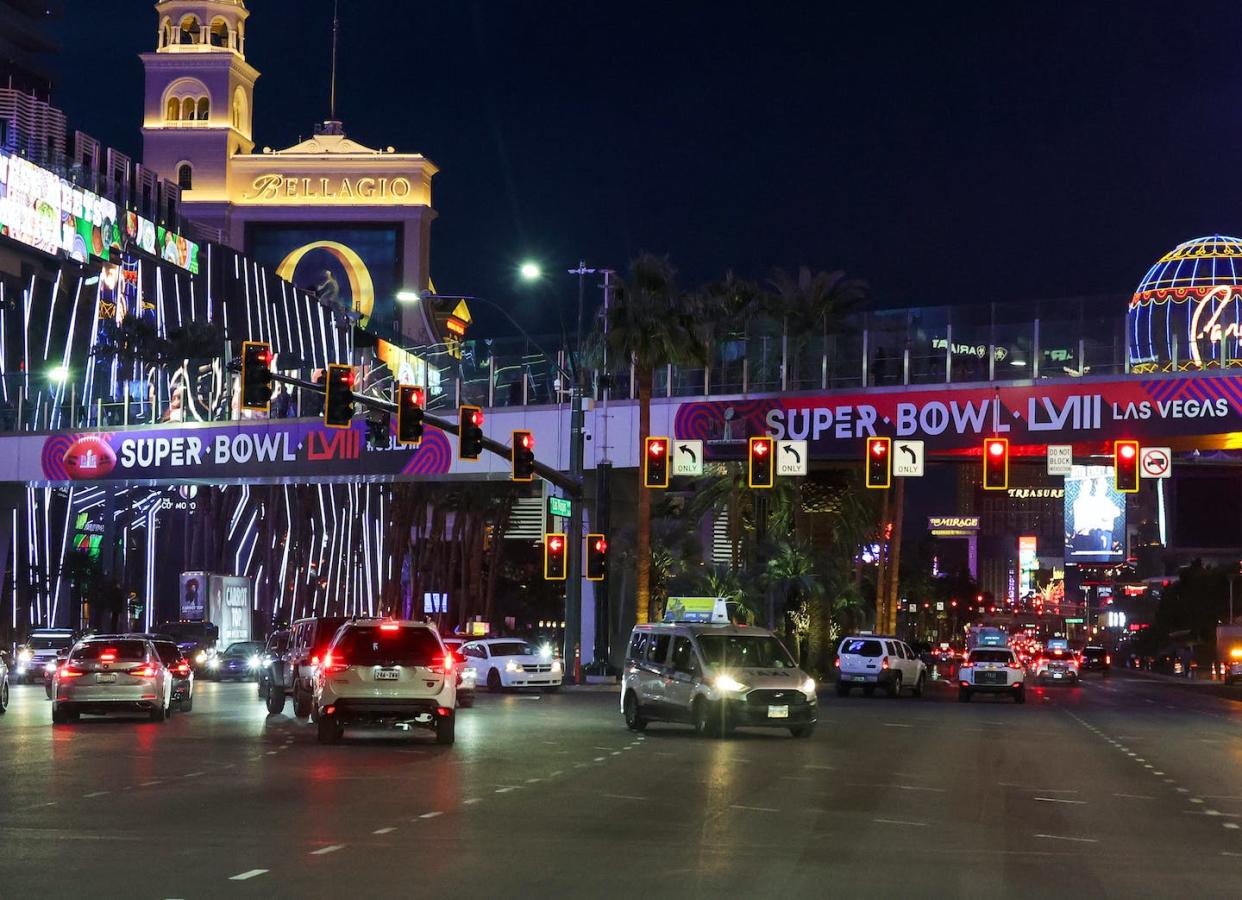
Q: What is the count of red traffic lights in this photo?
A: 12